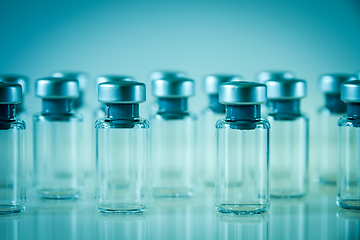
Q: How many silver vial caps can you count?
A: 14